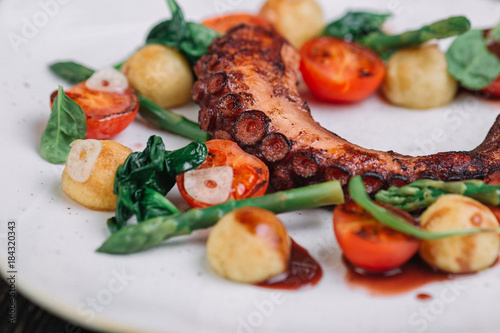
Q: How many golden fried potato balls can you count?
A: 6